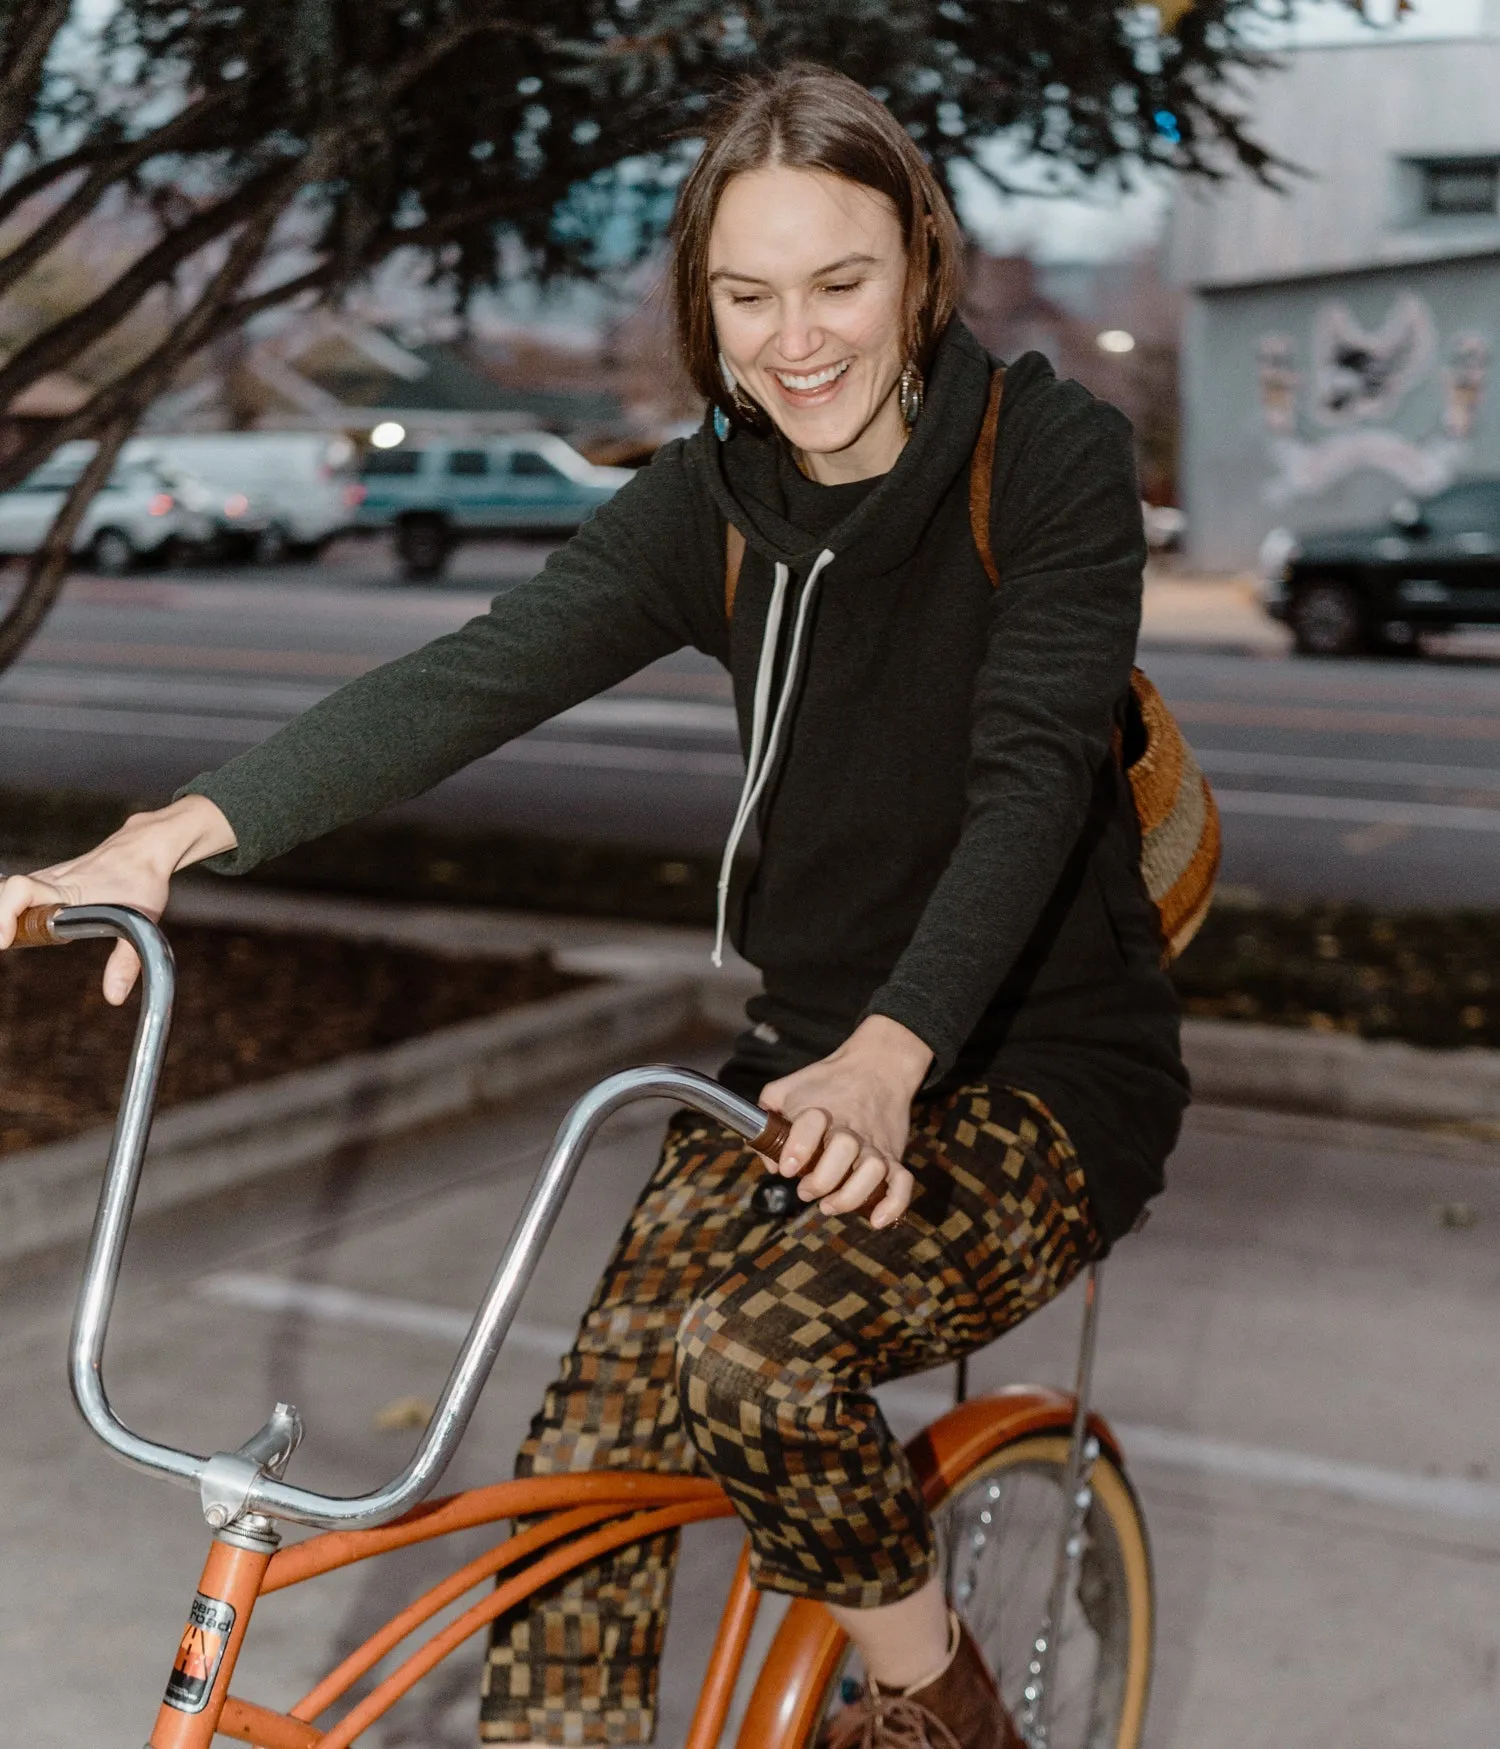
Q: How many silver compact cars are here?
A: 1